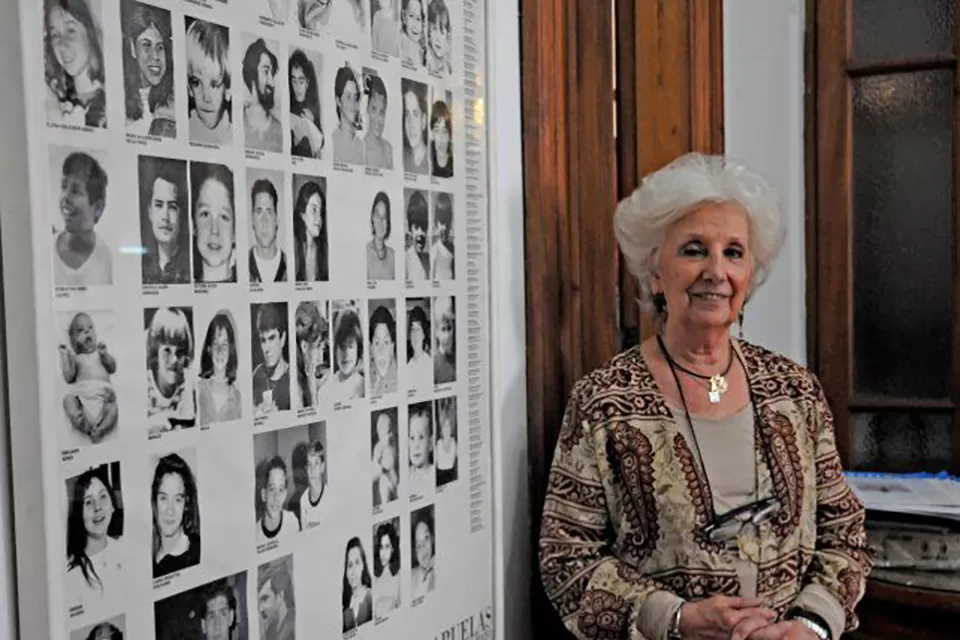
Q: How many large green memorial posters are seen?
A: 0